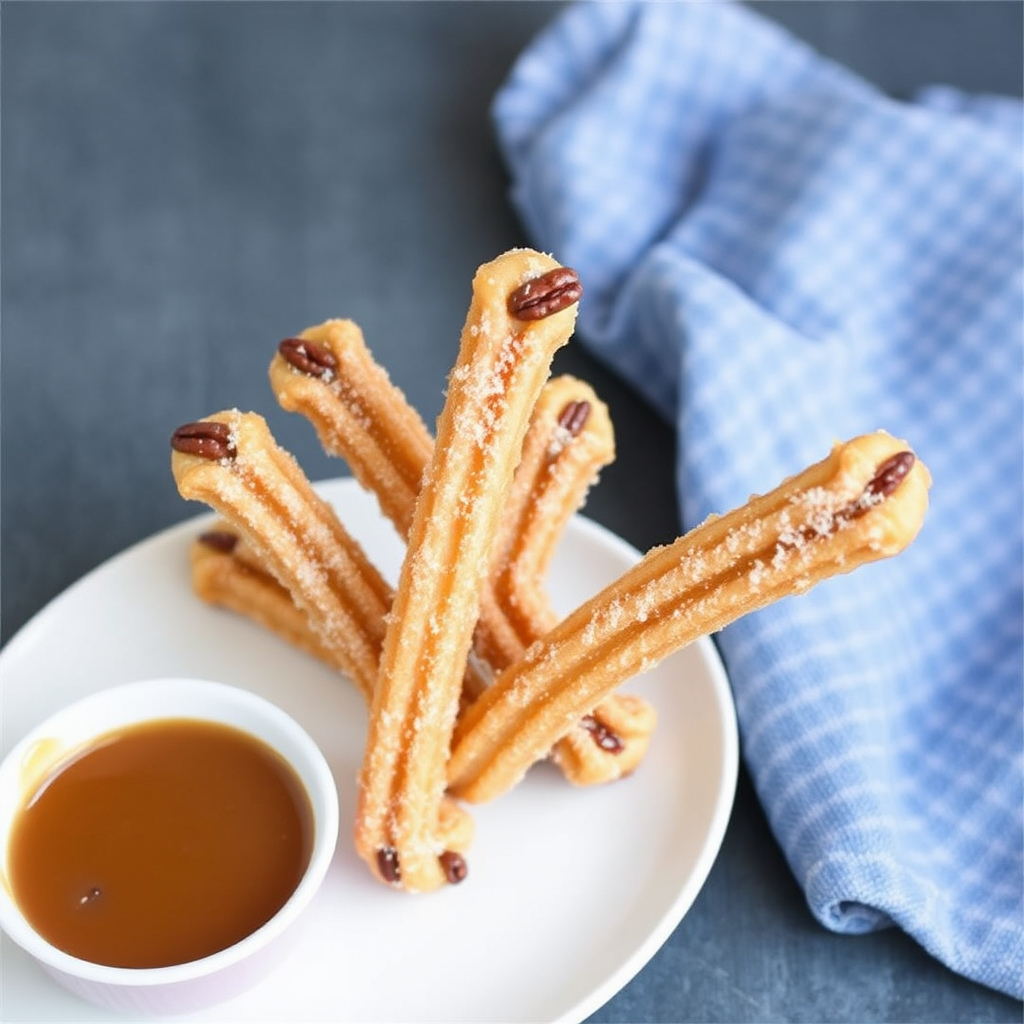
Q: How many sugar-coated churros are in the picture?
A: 6